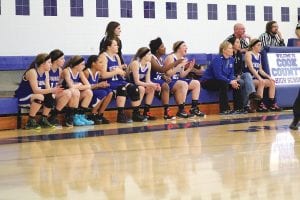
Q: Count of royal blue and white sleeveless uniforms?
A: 9